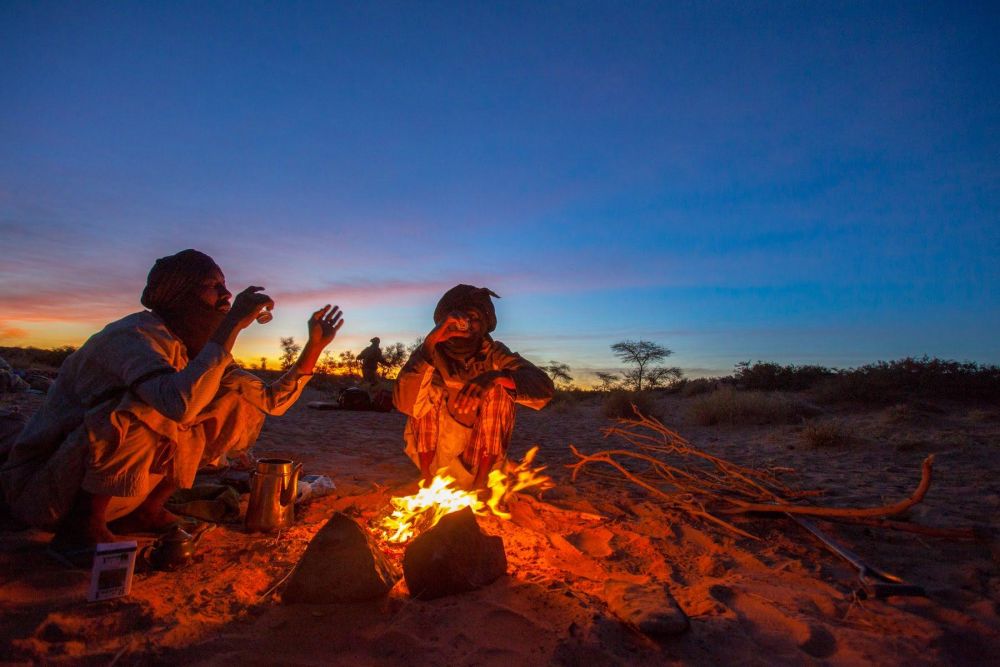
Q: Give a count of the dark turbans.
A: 2